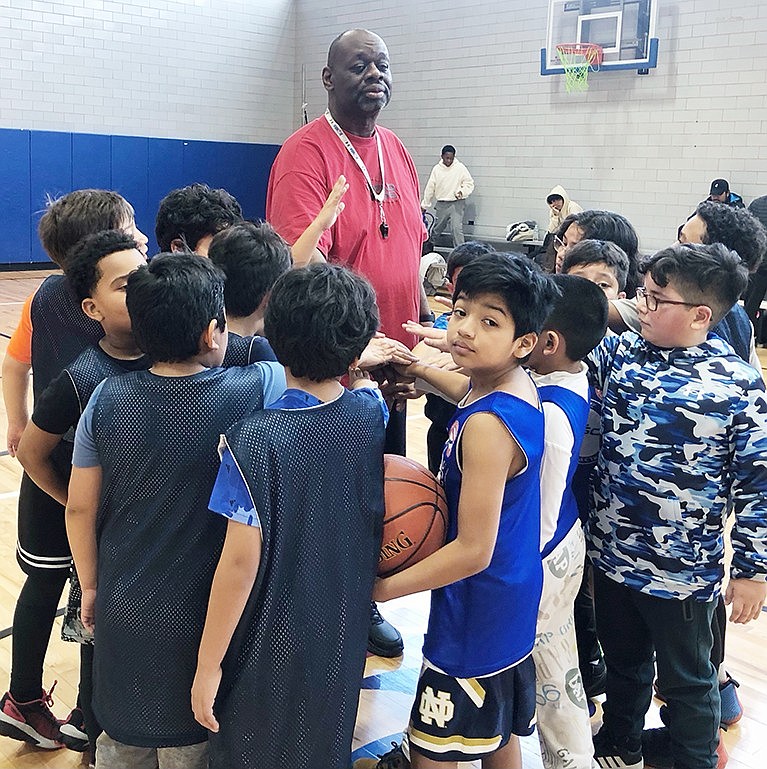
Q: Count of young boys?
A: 13